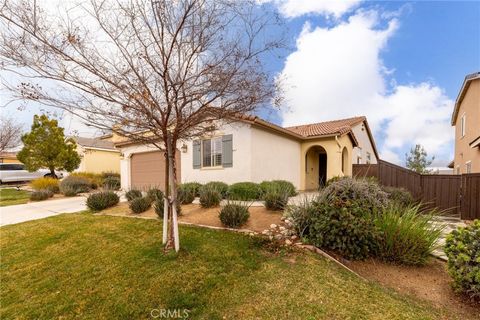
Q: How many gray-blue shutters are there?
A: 2